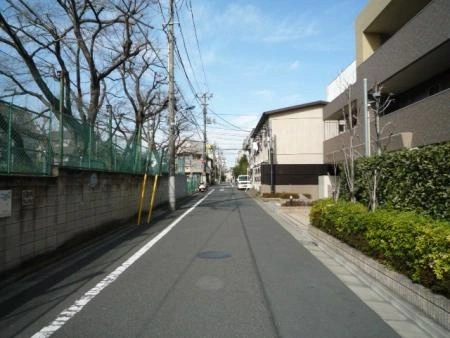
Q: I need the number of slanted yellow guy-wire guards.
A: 2